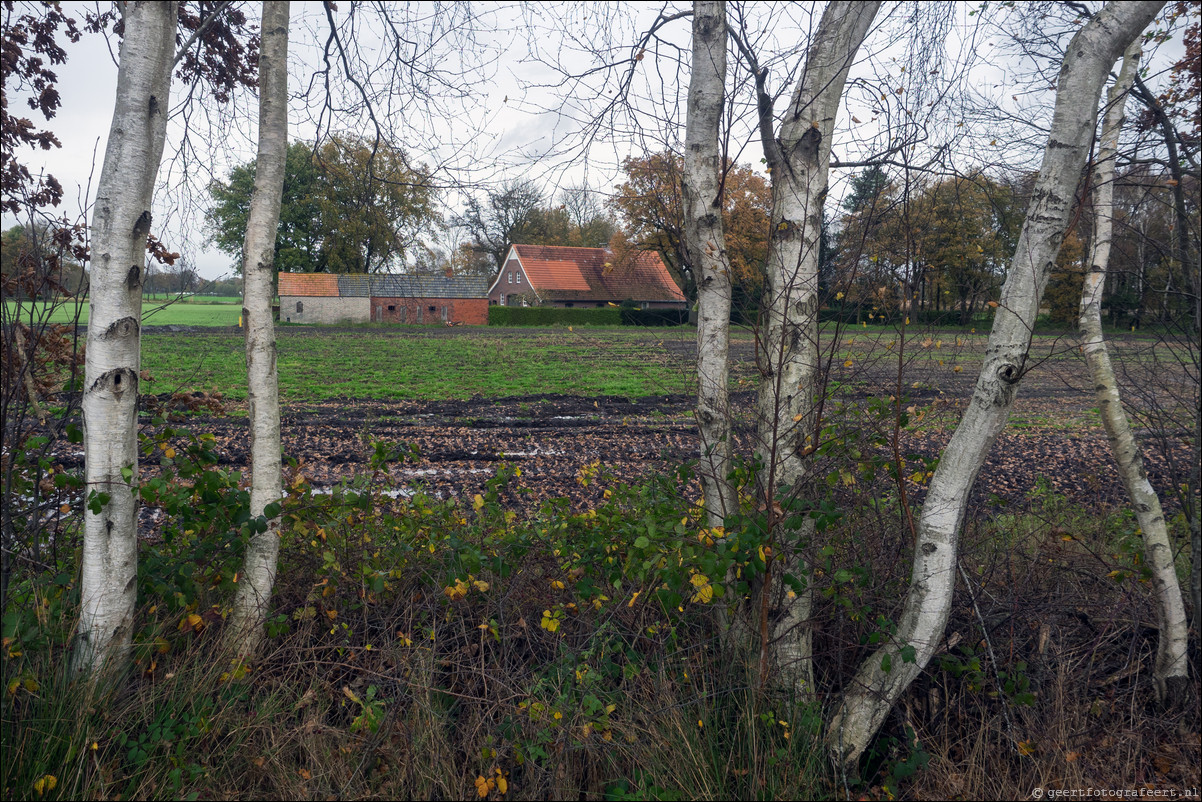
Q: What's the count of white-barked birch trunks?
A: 6